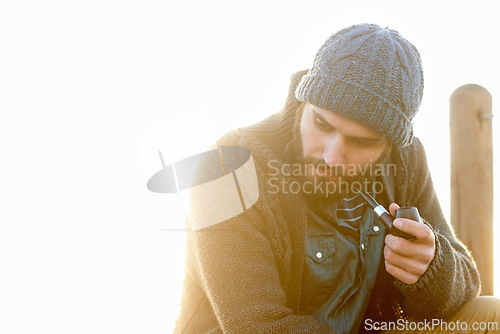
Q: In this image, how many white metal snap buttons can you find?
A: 3